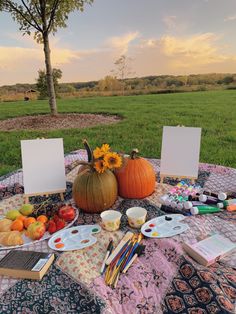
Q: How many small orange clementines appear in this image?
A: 4